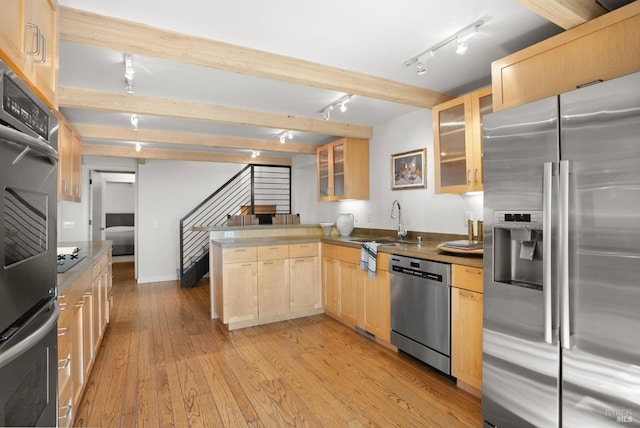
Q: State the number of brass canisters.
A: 2